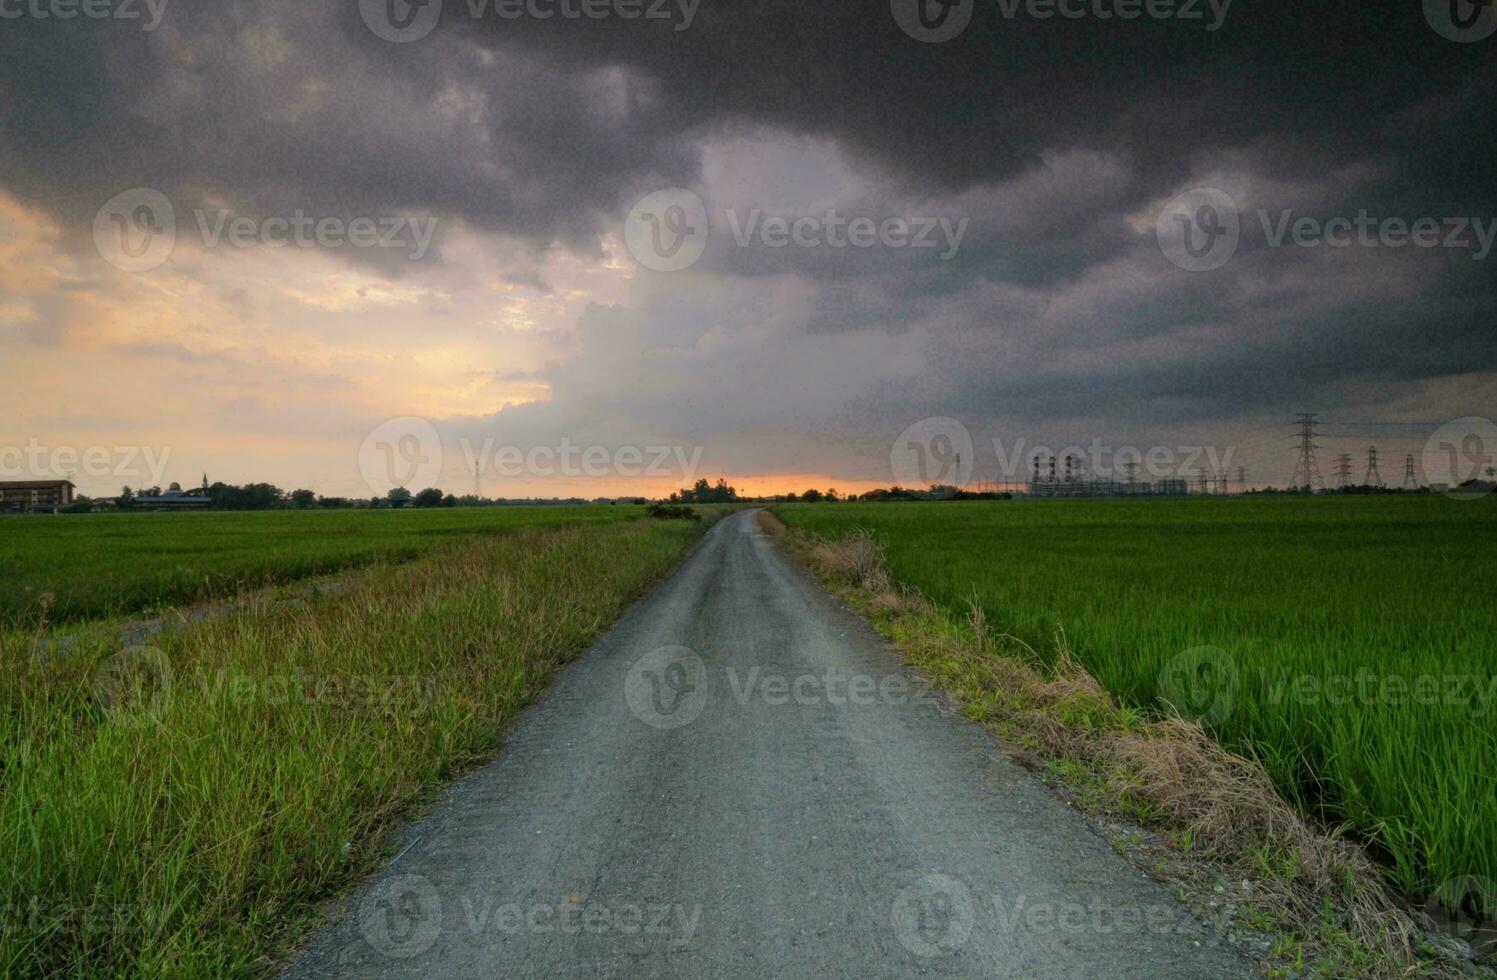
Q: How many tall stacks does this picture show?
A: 3